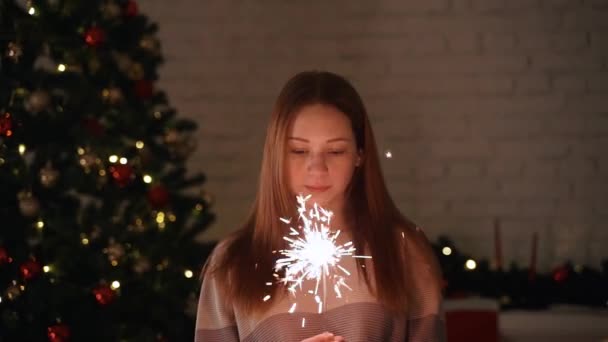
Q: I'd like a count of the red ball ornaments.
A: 12